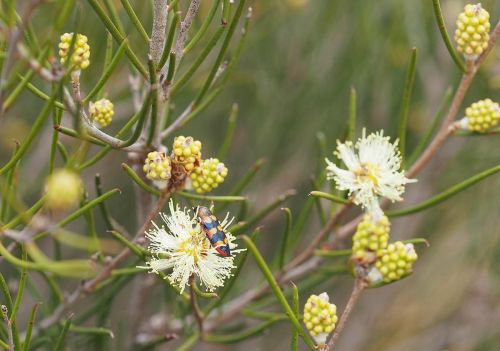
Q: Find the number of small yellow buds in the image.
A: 11